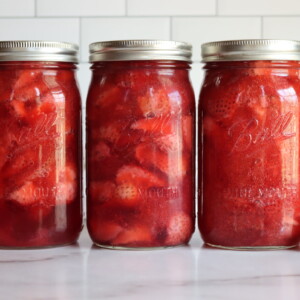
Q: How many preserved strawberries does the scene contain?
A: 3